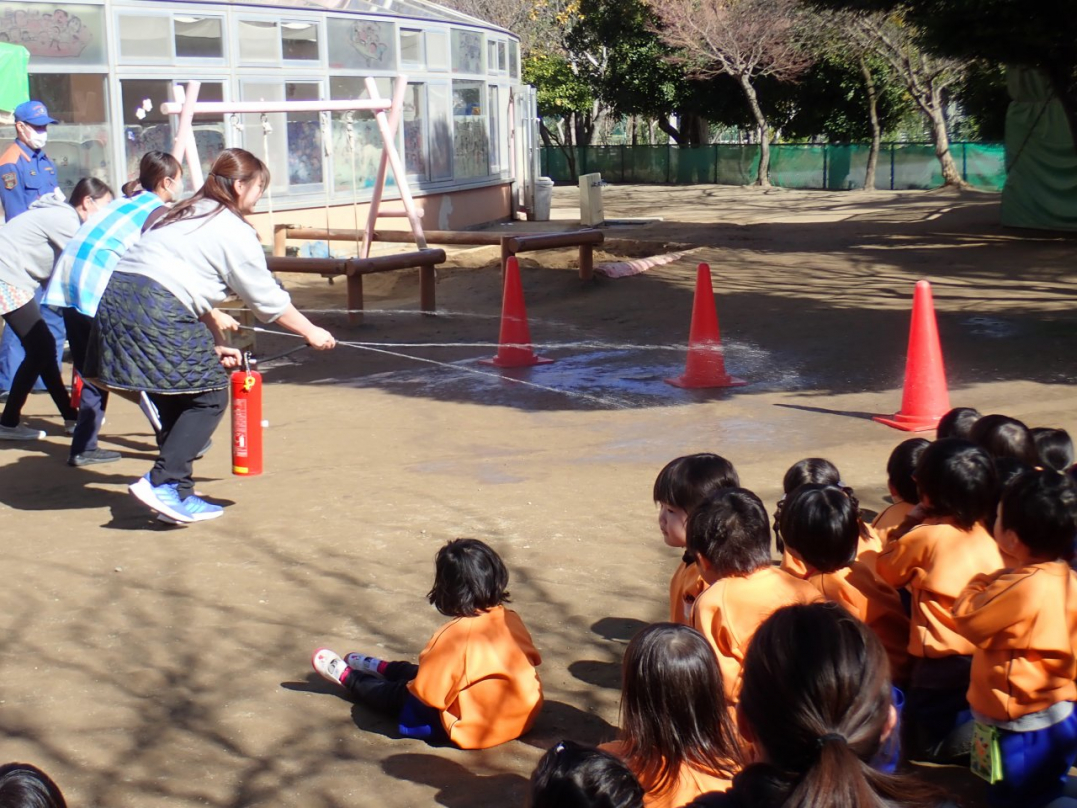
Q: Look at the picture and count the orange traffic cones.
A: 3